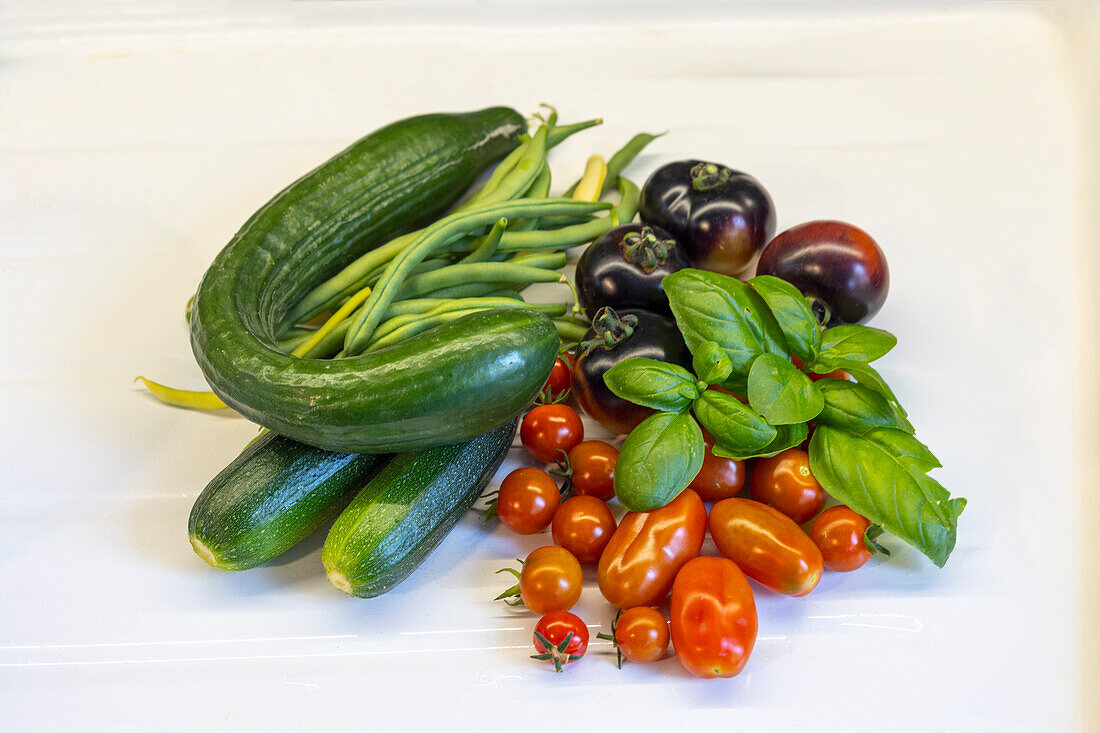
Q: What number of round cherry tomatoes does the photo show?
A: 11